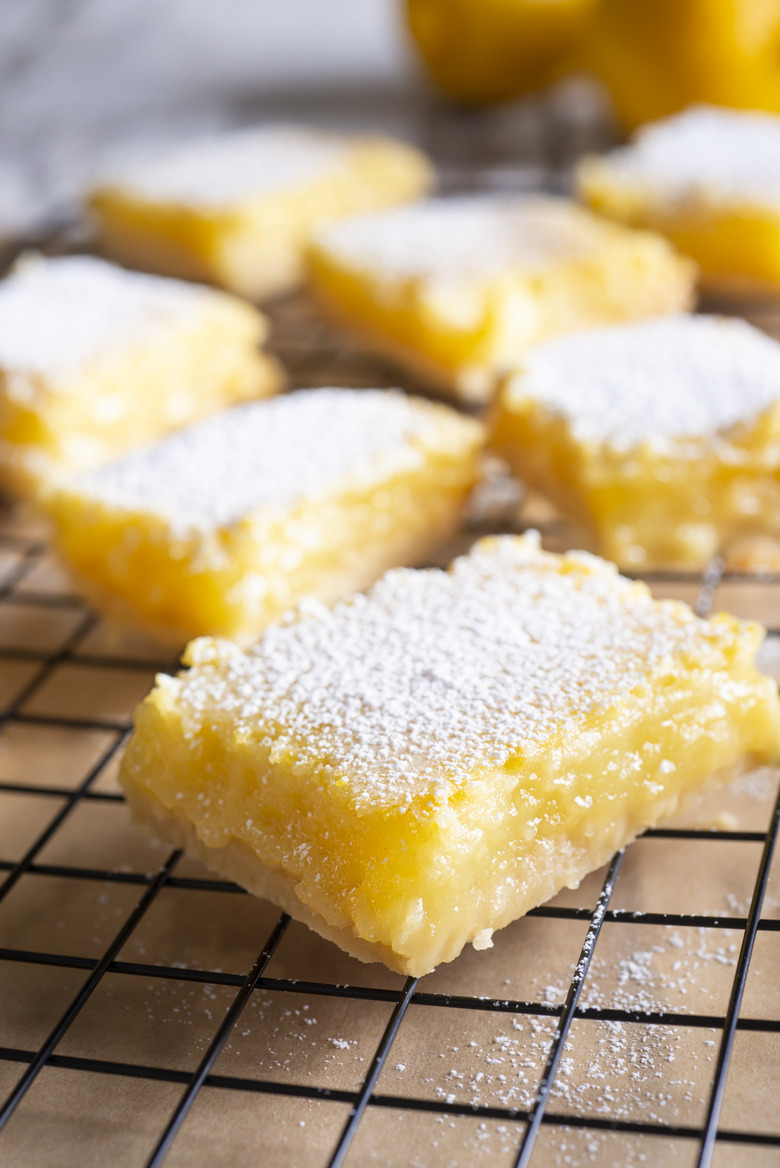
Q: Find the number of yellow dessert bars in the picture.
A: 7